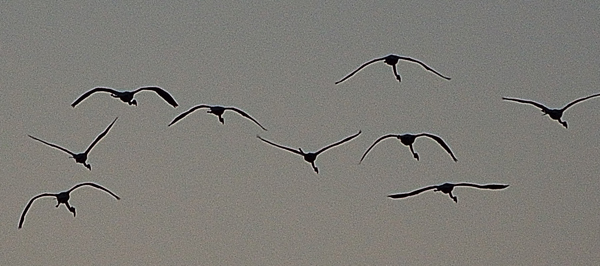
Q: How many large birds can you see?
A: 9